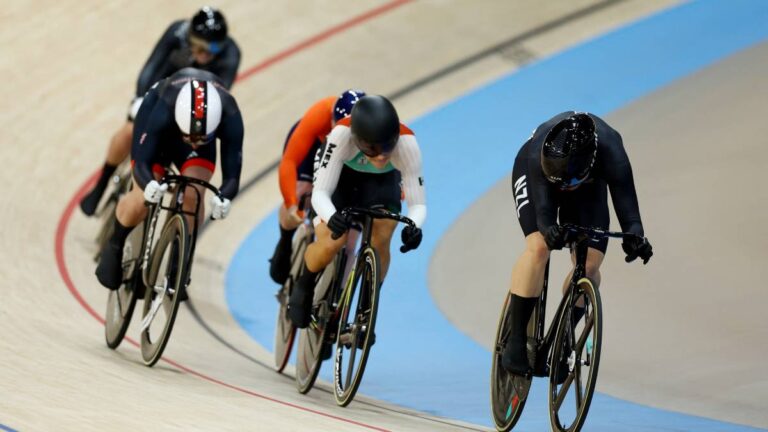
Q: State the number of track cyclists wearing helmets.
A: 5